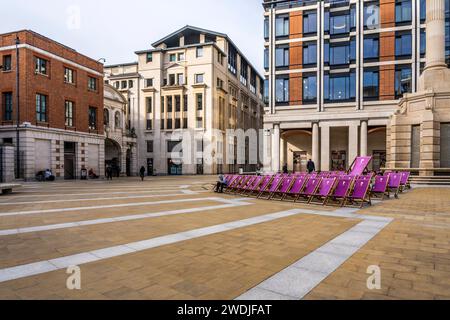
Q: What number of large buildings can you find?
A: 3